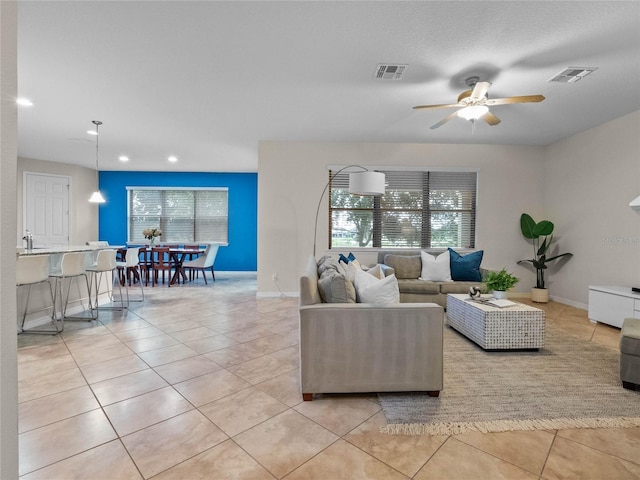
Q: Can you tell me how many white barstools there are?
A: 4